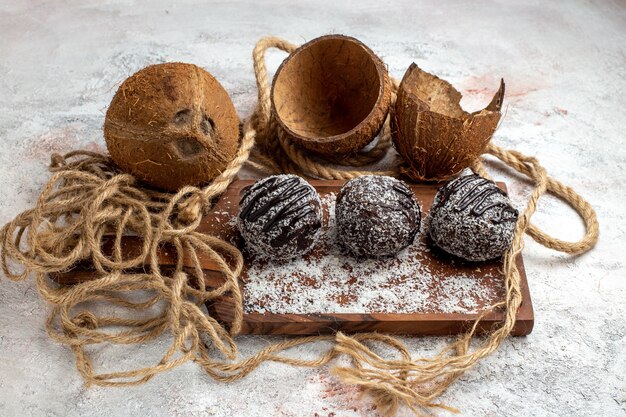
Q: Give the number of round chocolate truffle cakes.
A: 3